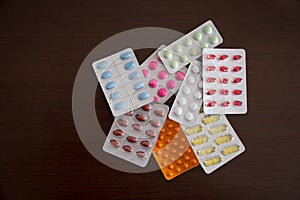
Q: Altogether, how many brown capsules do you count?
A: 14